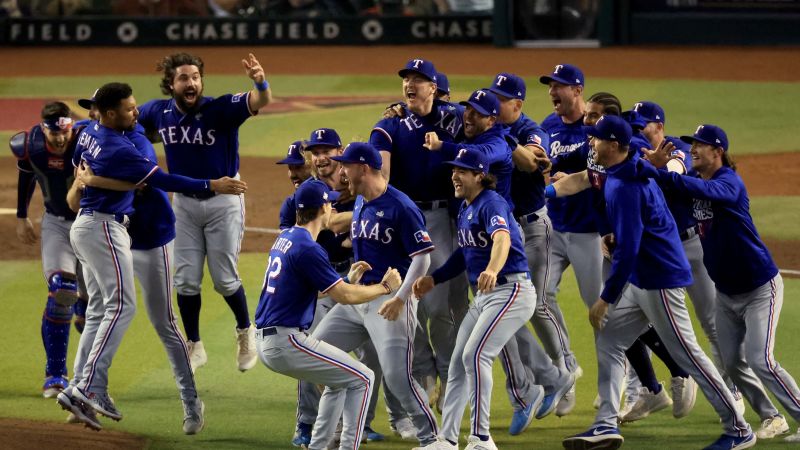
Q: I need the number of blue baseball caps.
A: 15